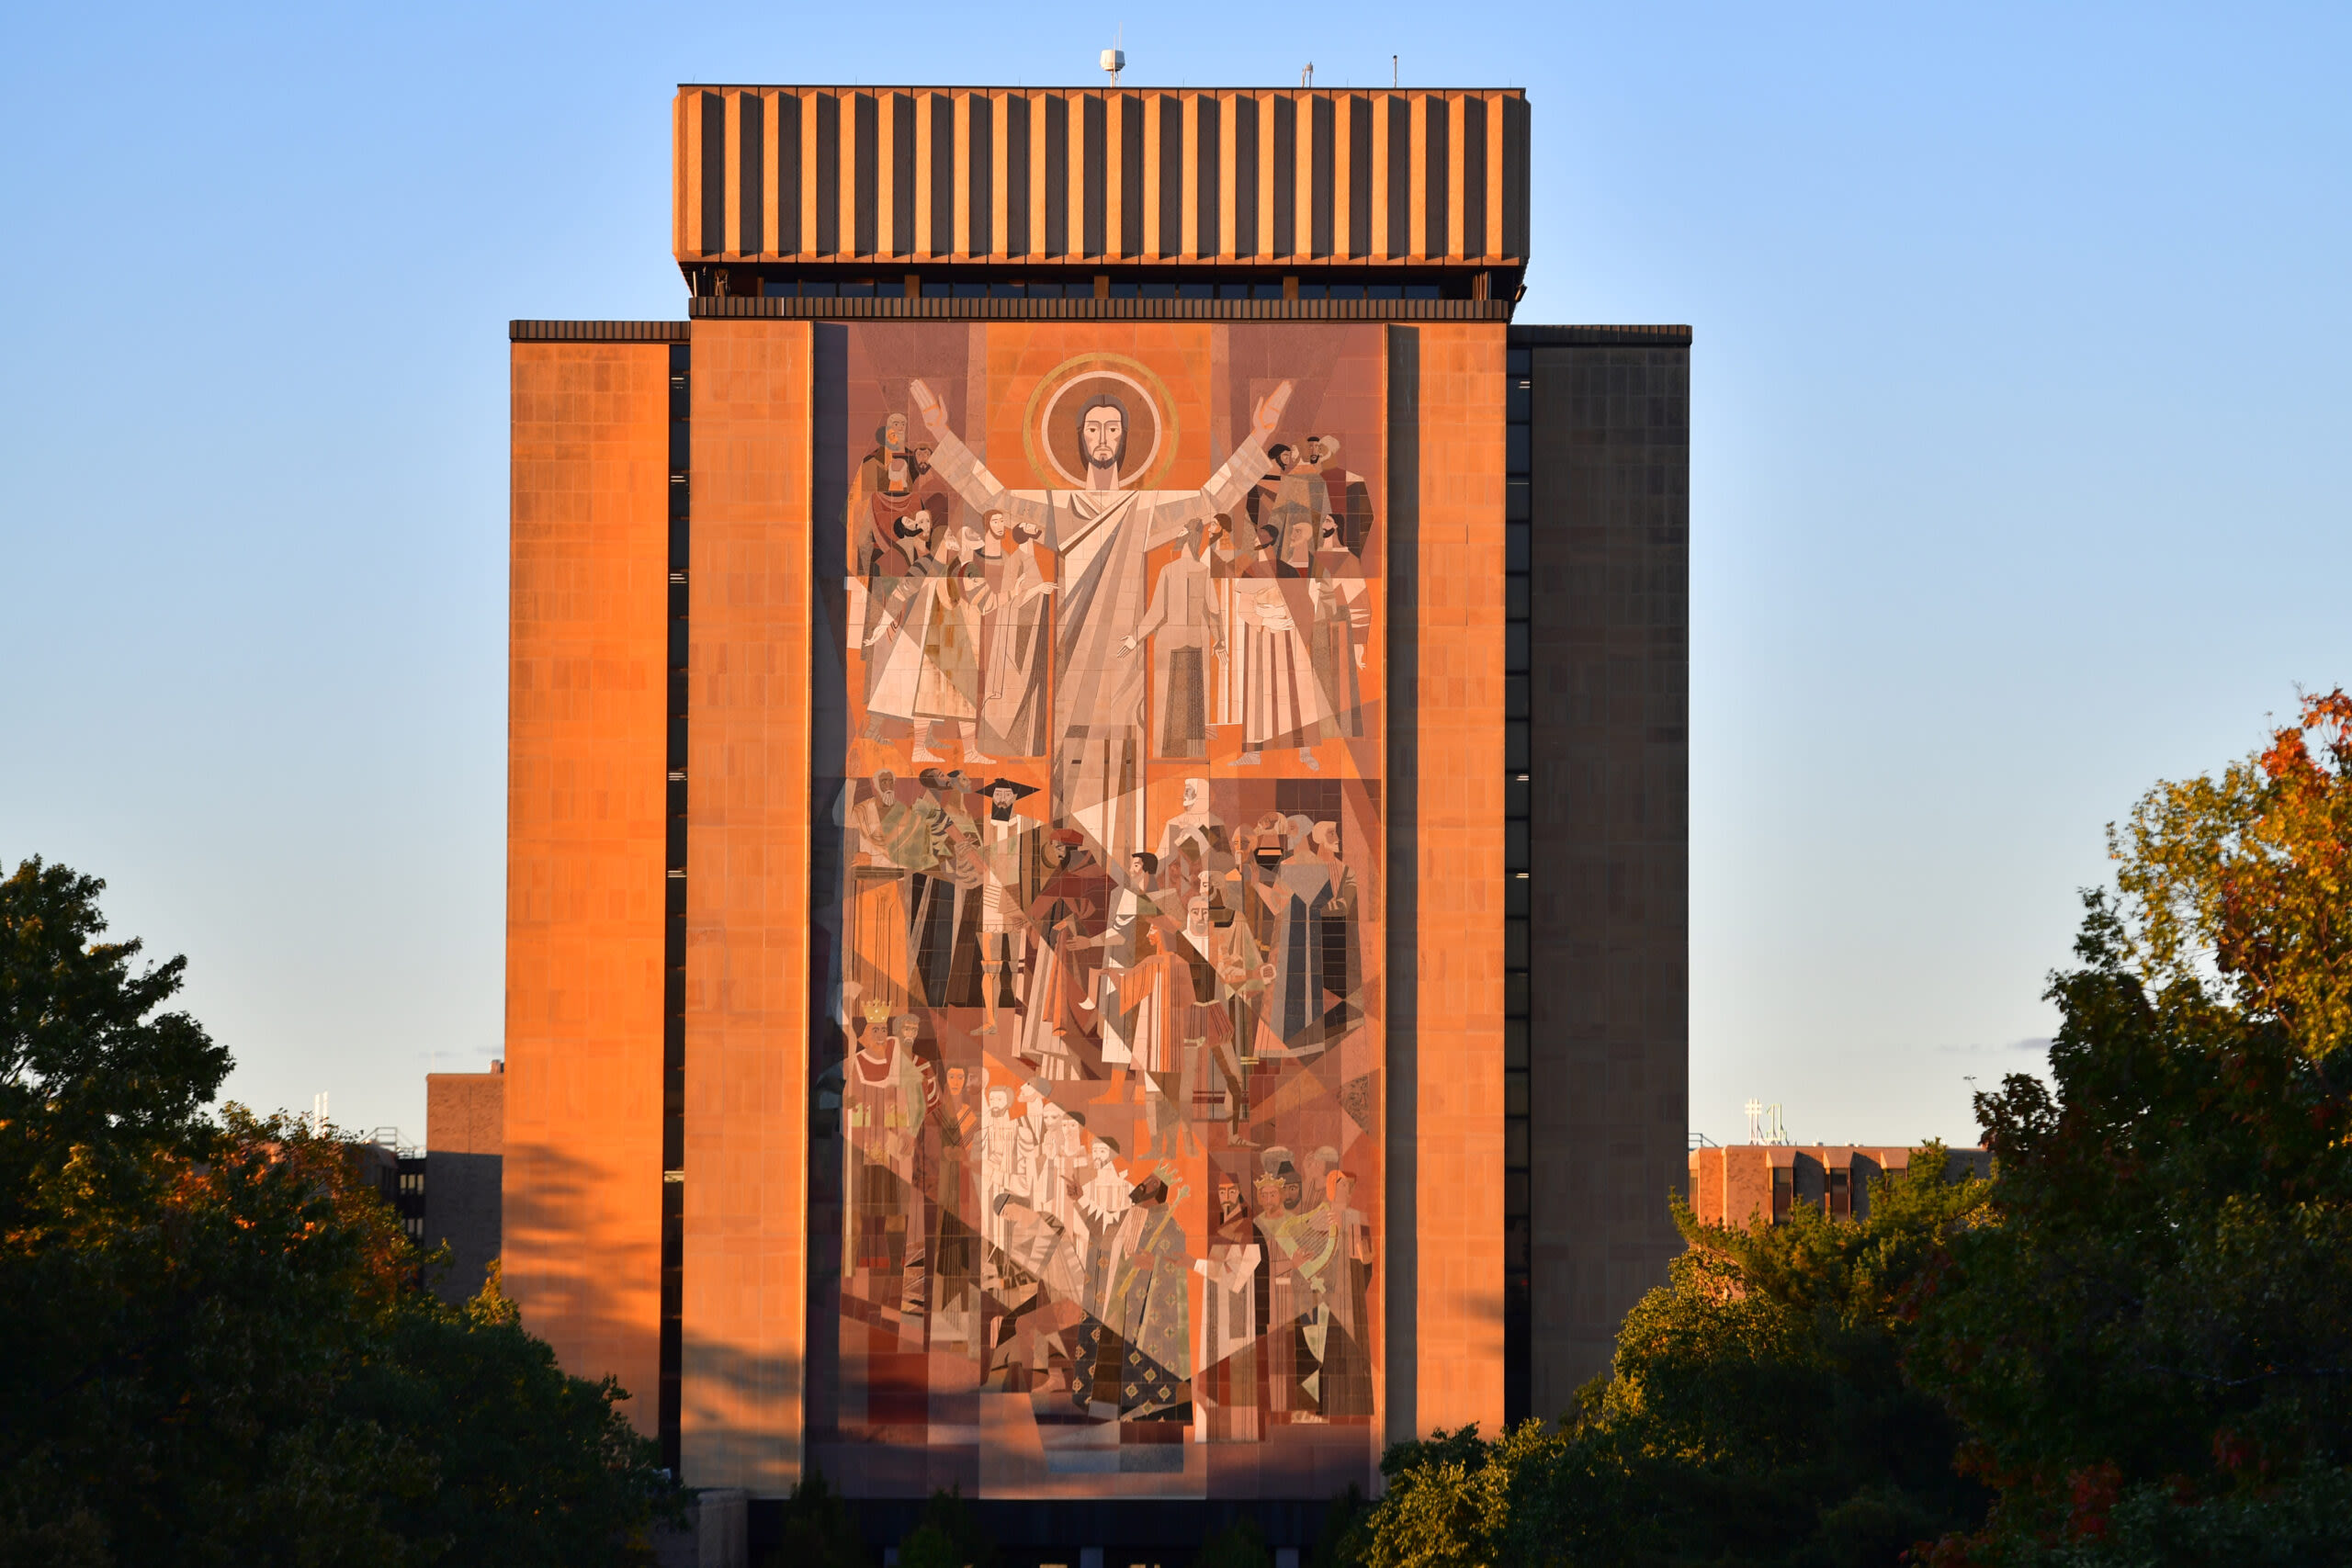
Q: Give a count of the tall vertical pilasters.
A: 4